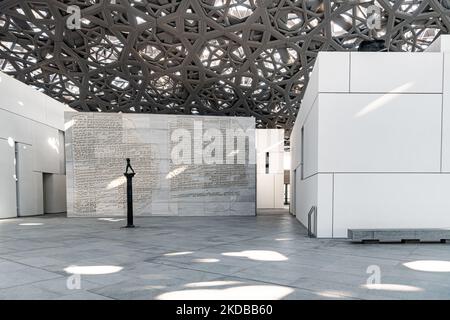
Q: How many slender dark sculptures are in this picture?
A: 1